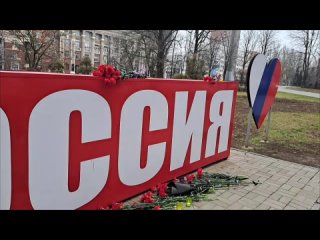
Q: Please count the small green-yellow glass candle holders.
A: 2